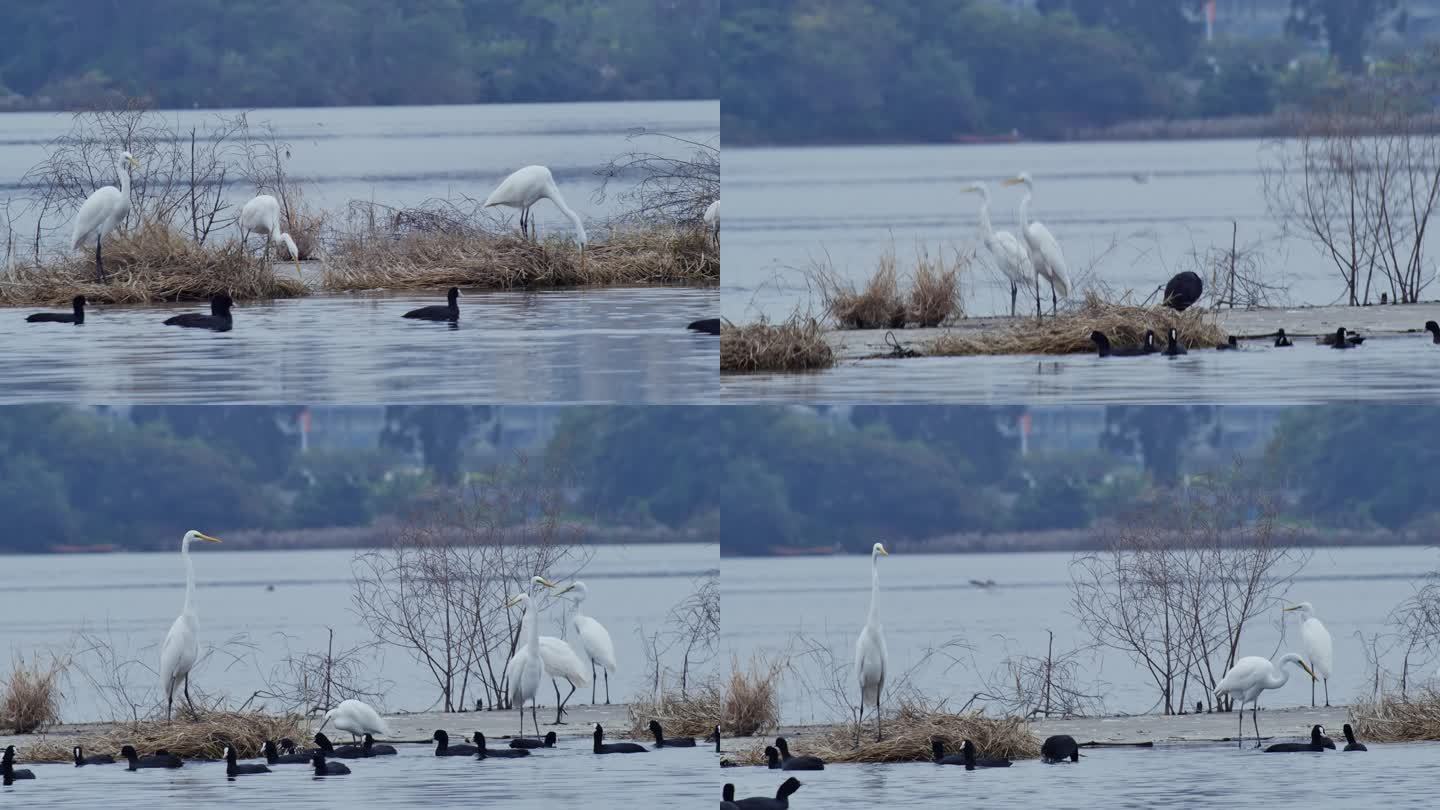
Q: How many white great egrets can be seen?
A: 14